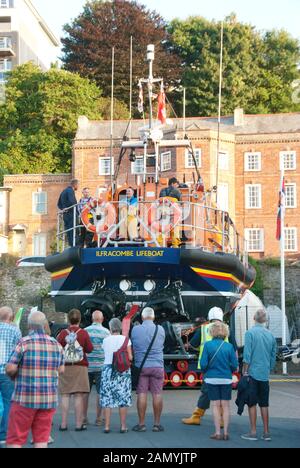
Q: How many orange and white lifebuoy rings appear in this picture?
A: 2